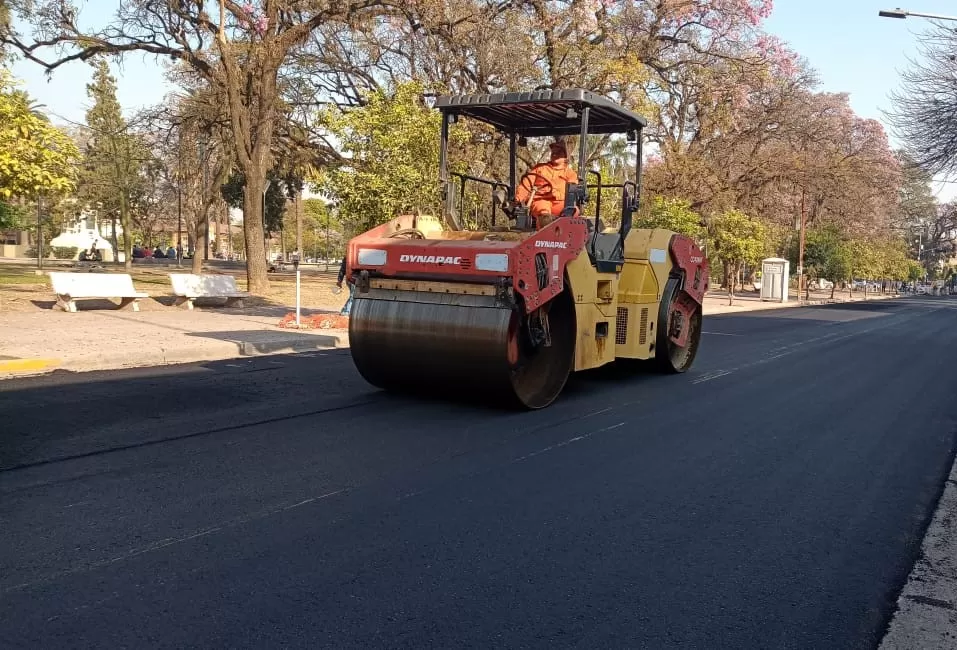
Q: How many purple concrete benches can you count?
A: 0